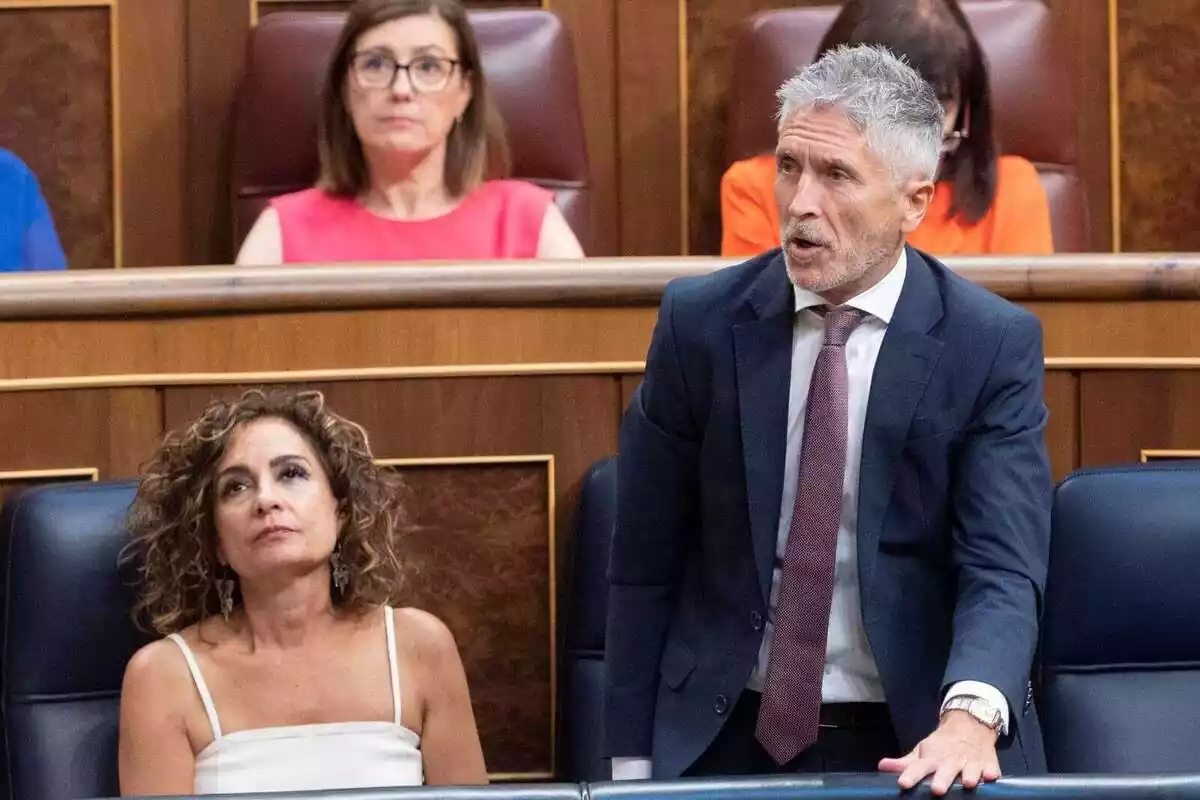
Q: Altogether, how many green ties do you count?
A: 0